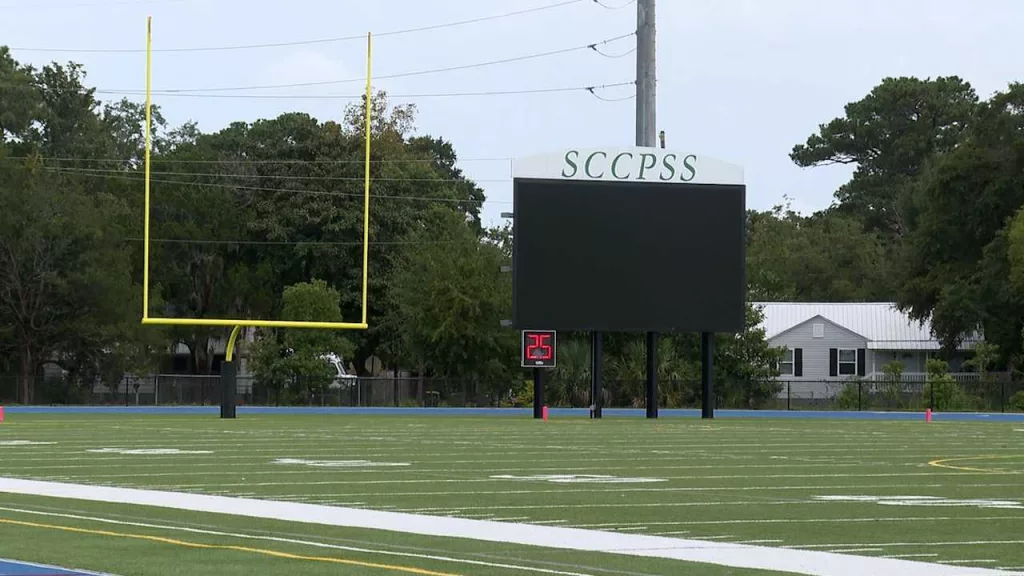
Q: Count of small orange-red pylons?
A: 3